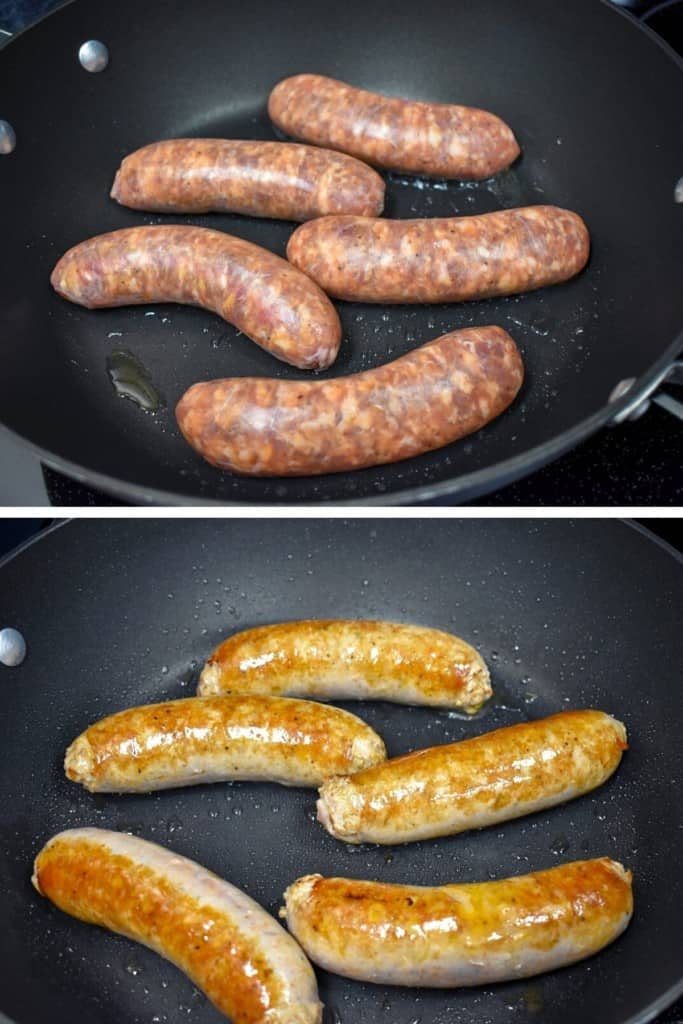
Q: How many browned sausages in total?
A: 5